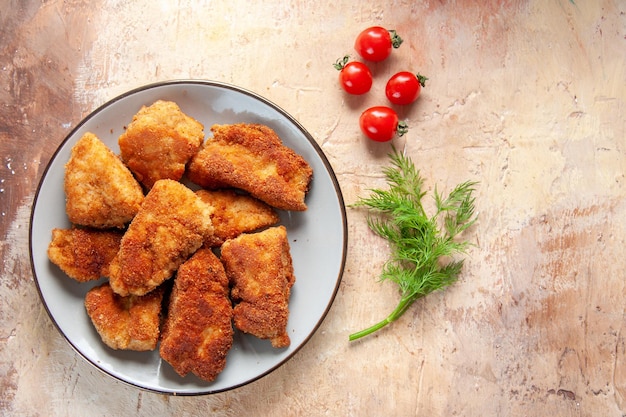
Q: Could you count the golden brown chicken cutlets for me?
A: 9